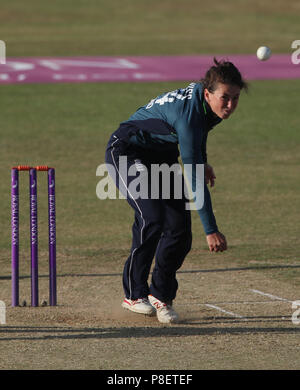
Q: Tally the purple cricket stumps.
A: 3